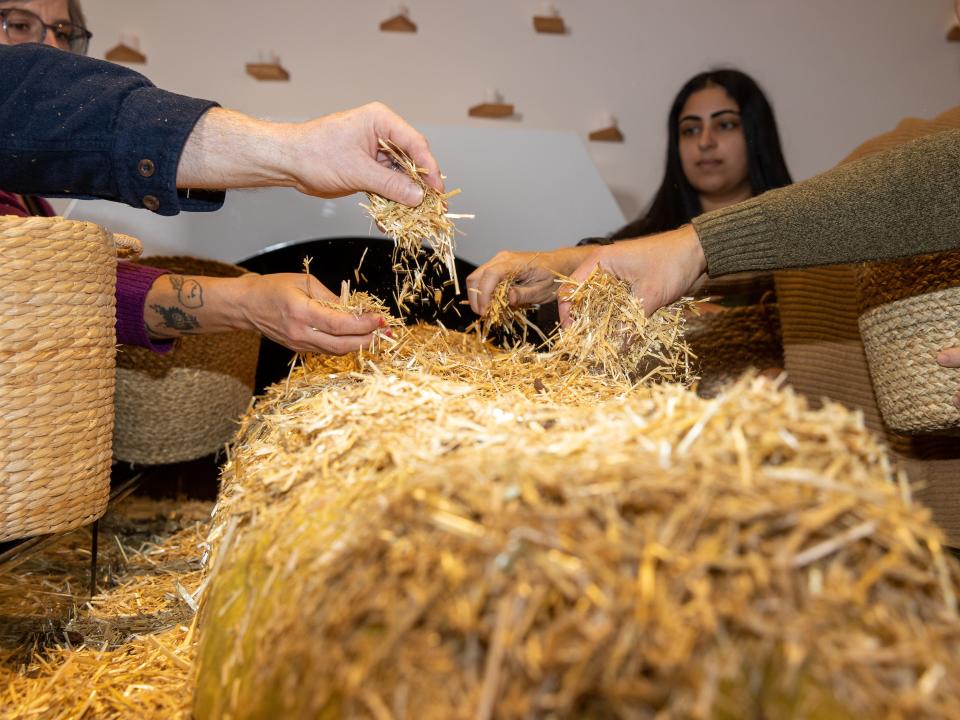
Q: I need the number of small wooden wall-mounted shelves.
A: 7